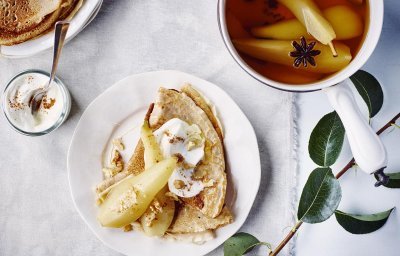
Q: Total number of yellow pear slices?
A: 5